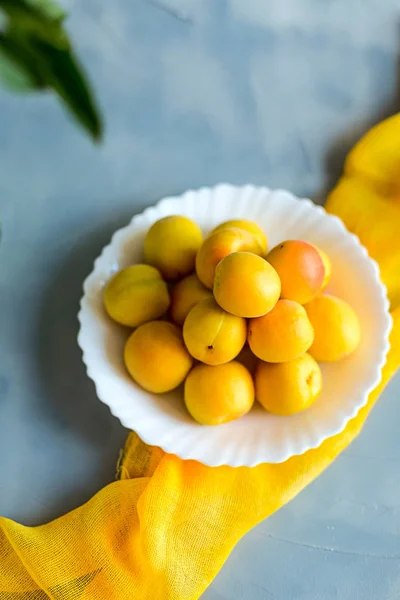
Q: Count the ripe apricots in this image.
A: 14